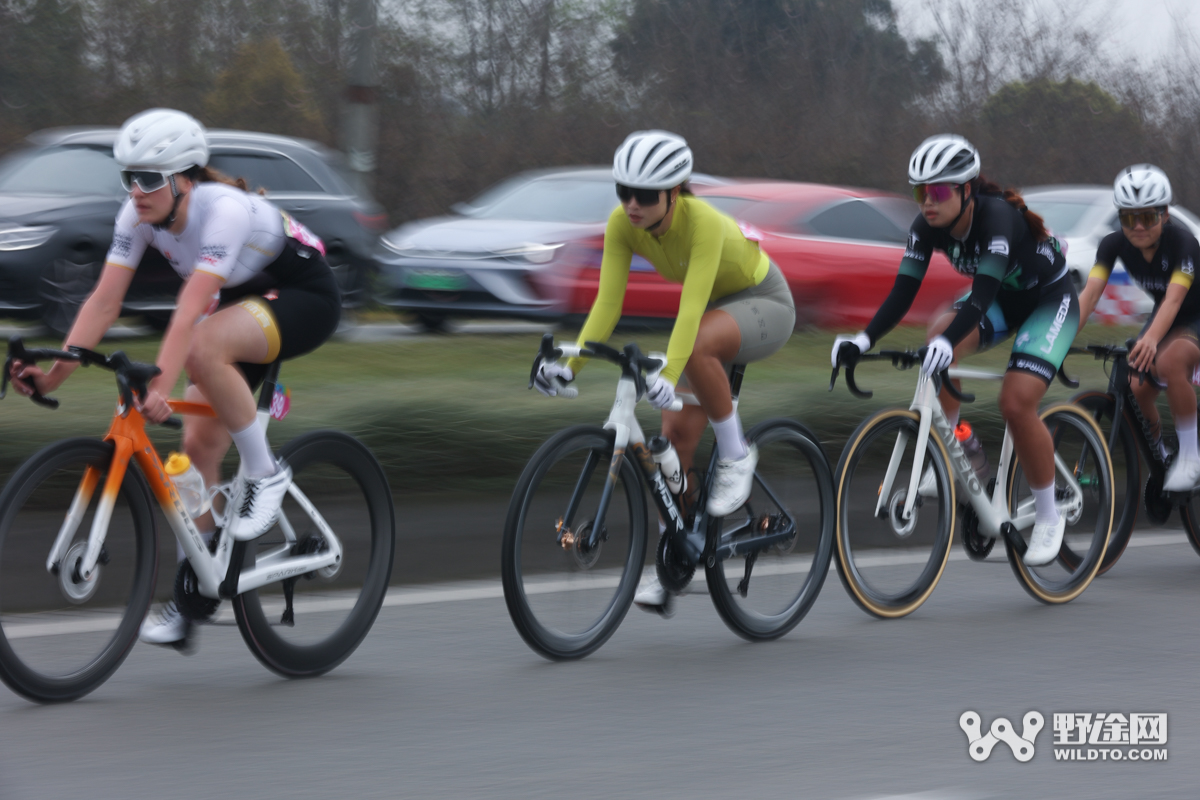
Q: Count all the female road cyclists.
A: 4